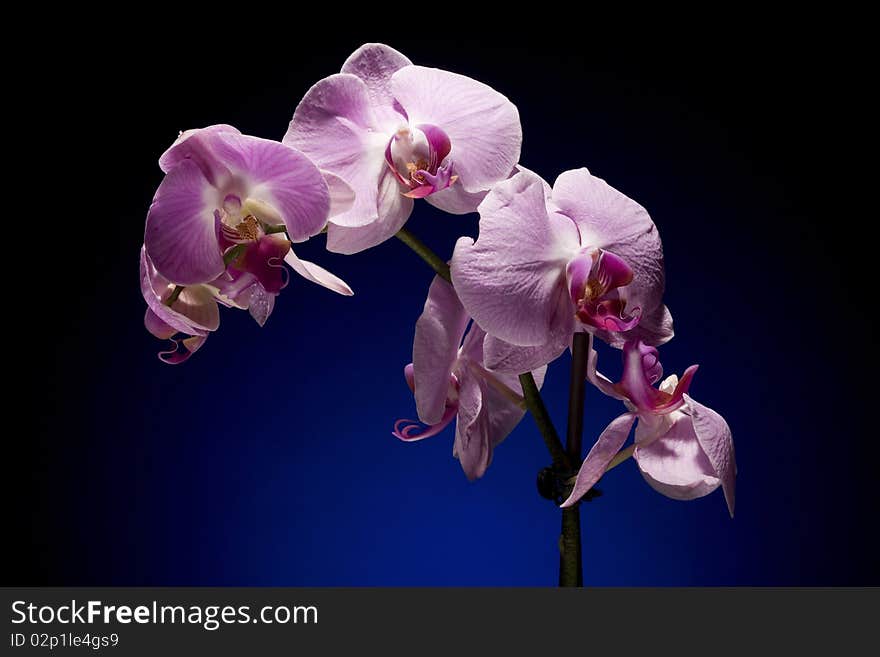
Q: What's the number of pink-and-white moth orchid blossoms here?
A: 6